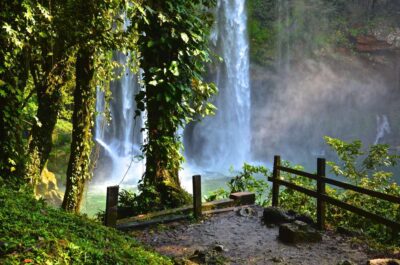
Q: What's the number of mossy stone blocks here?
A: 2